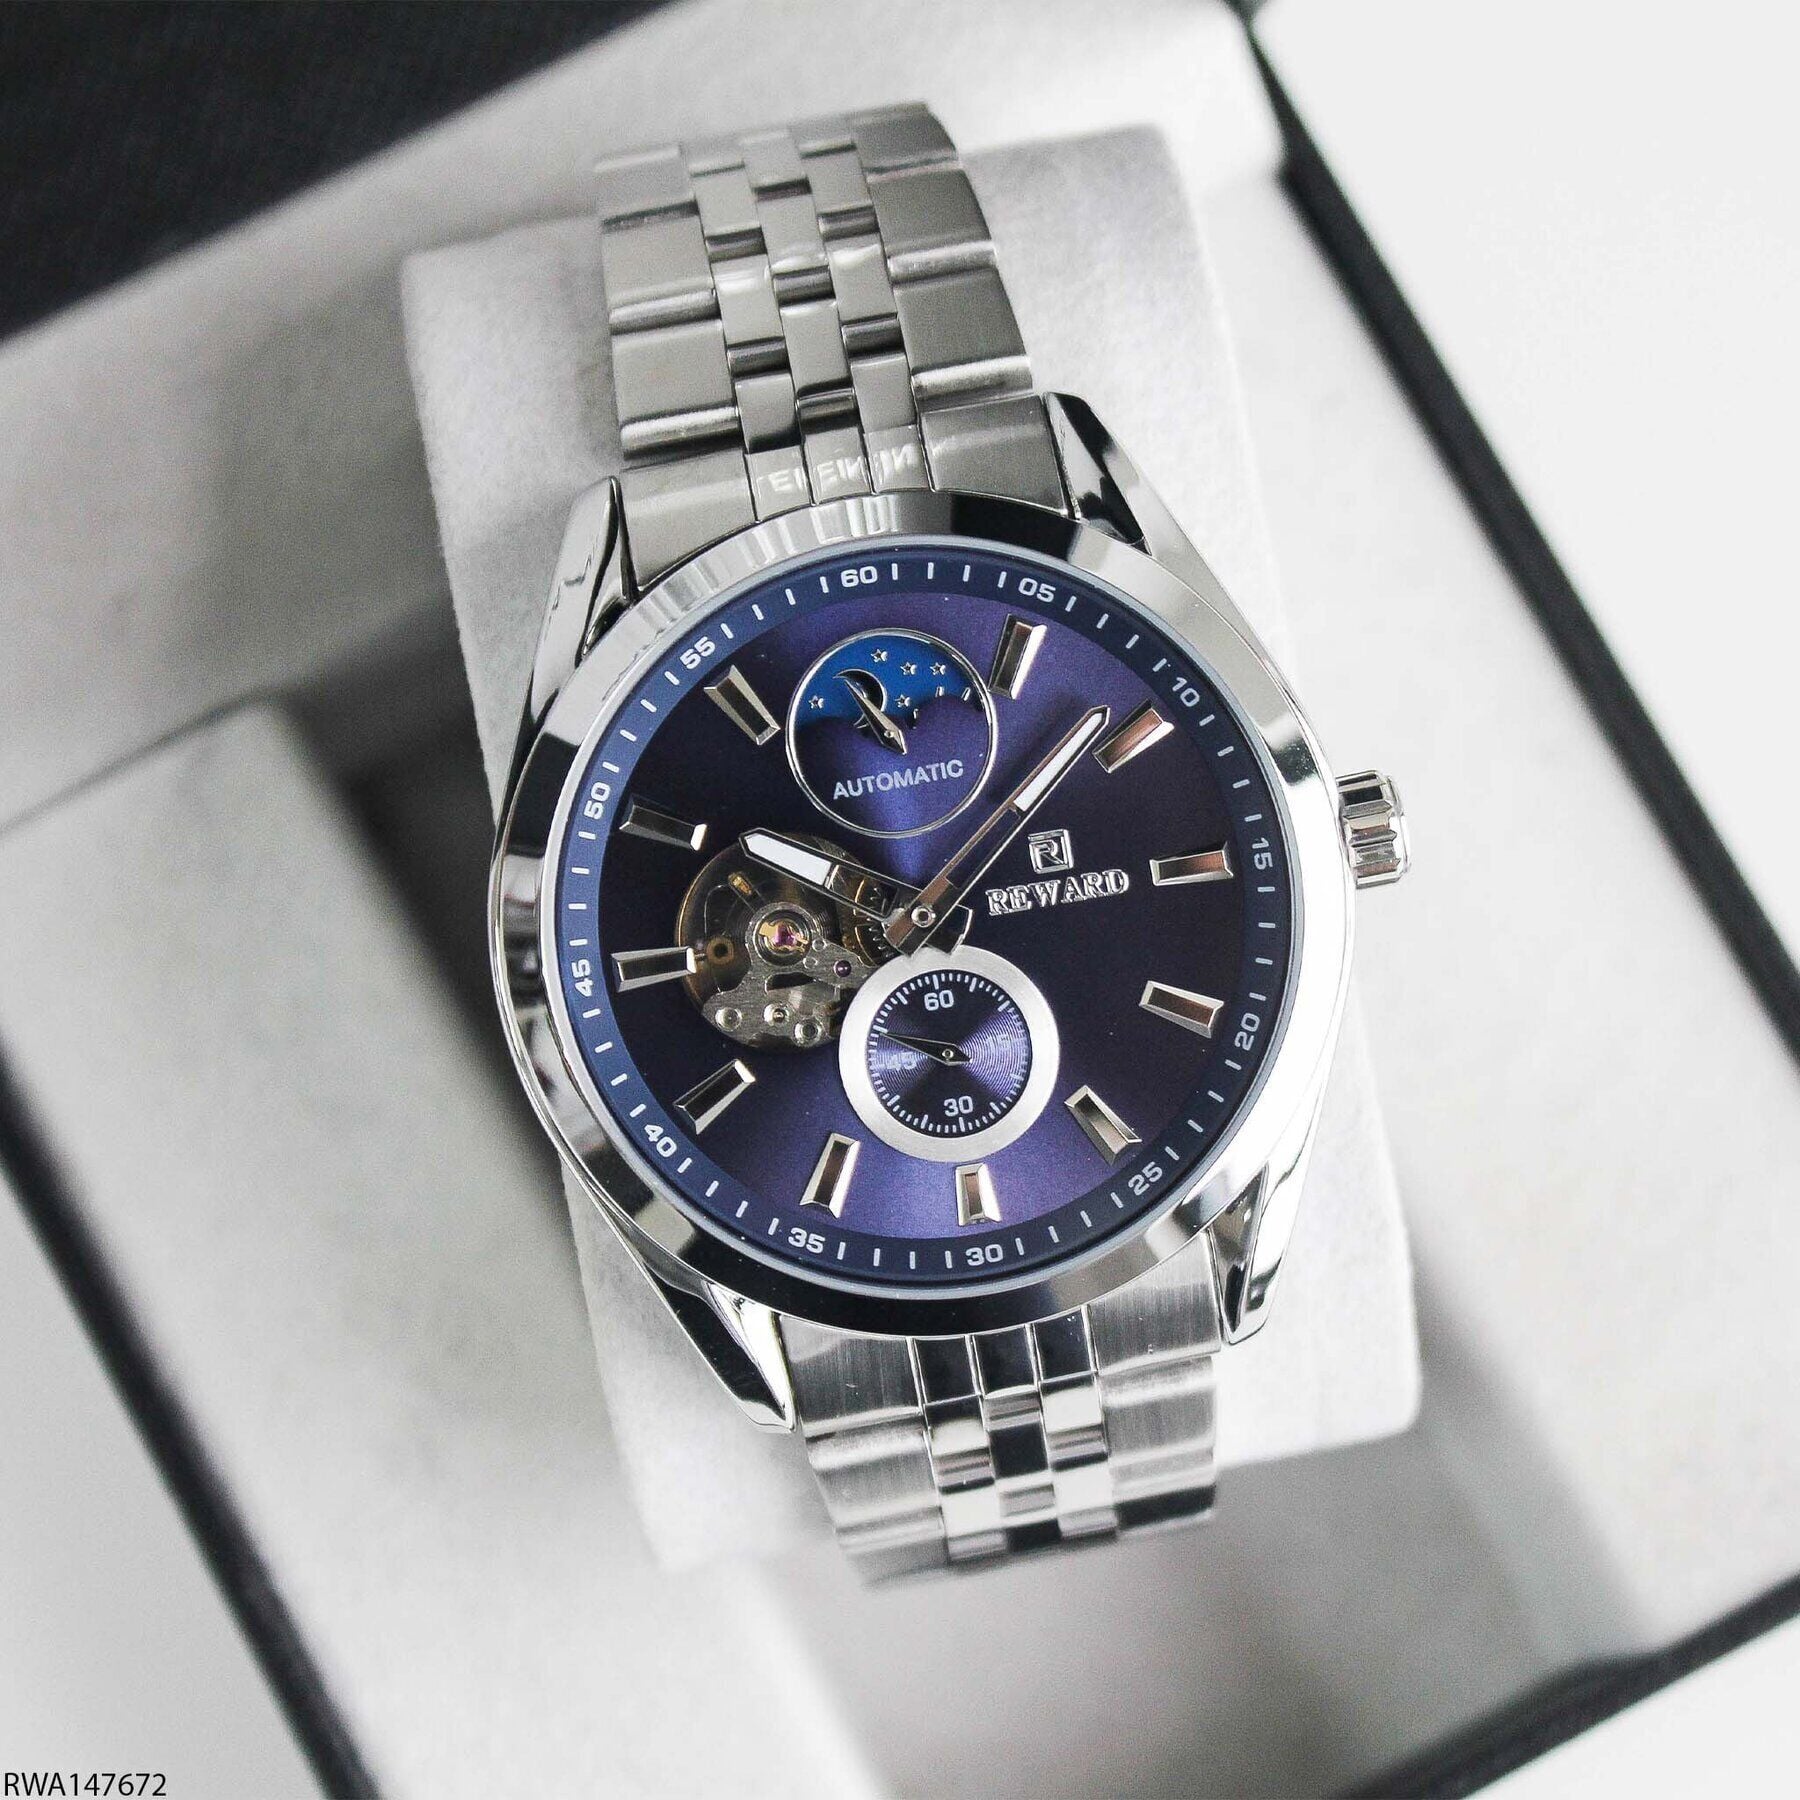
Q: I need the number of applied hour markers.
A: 11